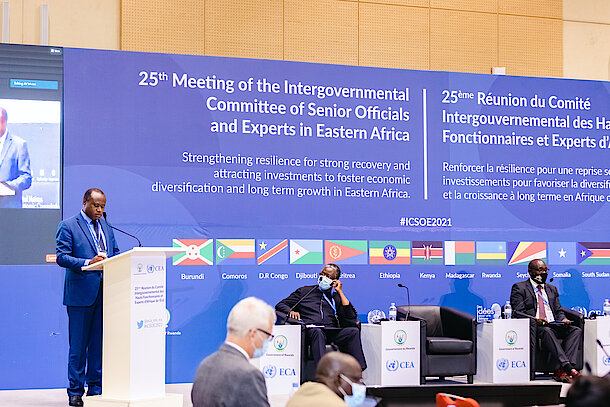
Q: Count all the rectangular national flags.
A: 12